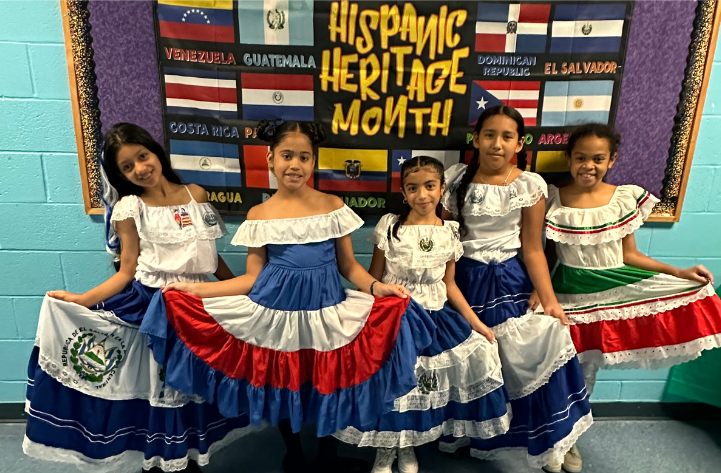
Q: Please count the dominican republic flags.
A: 1